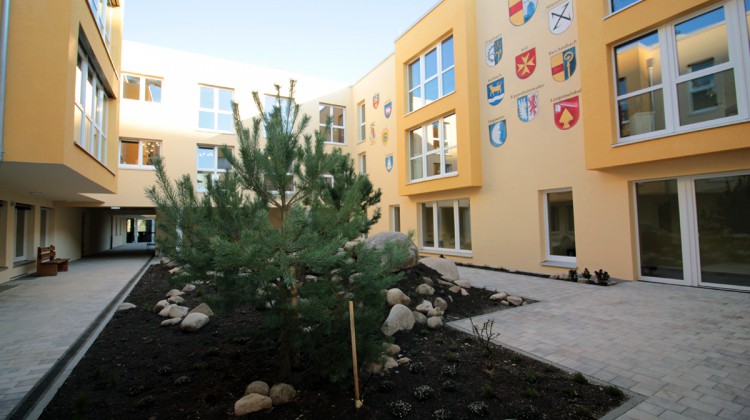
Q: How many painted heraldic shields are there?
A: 14